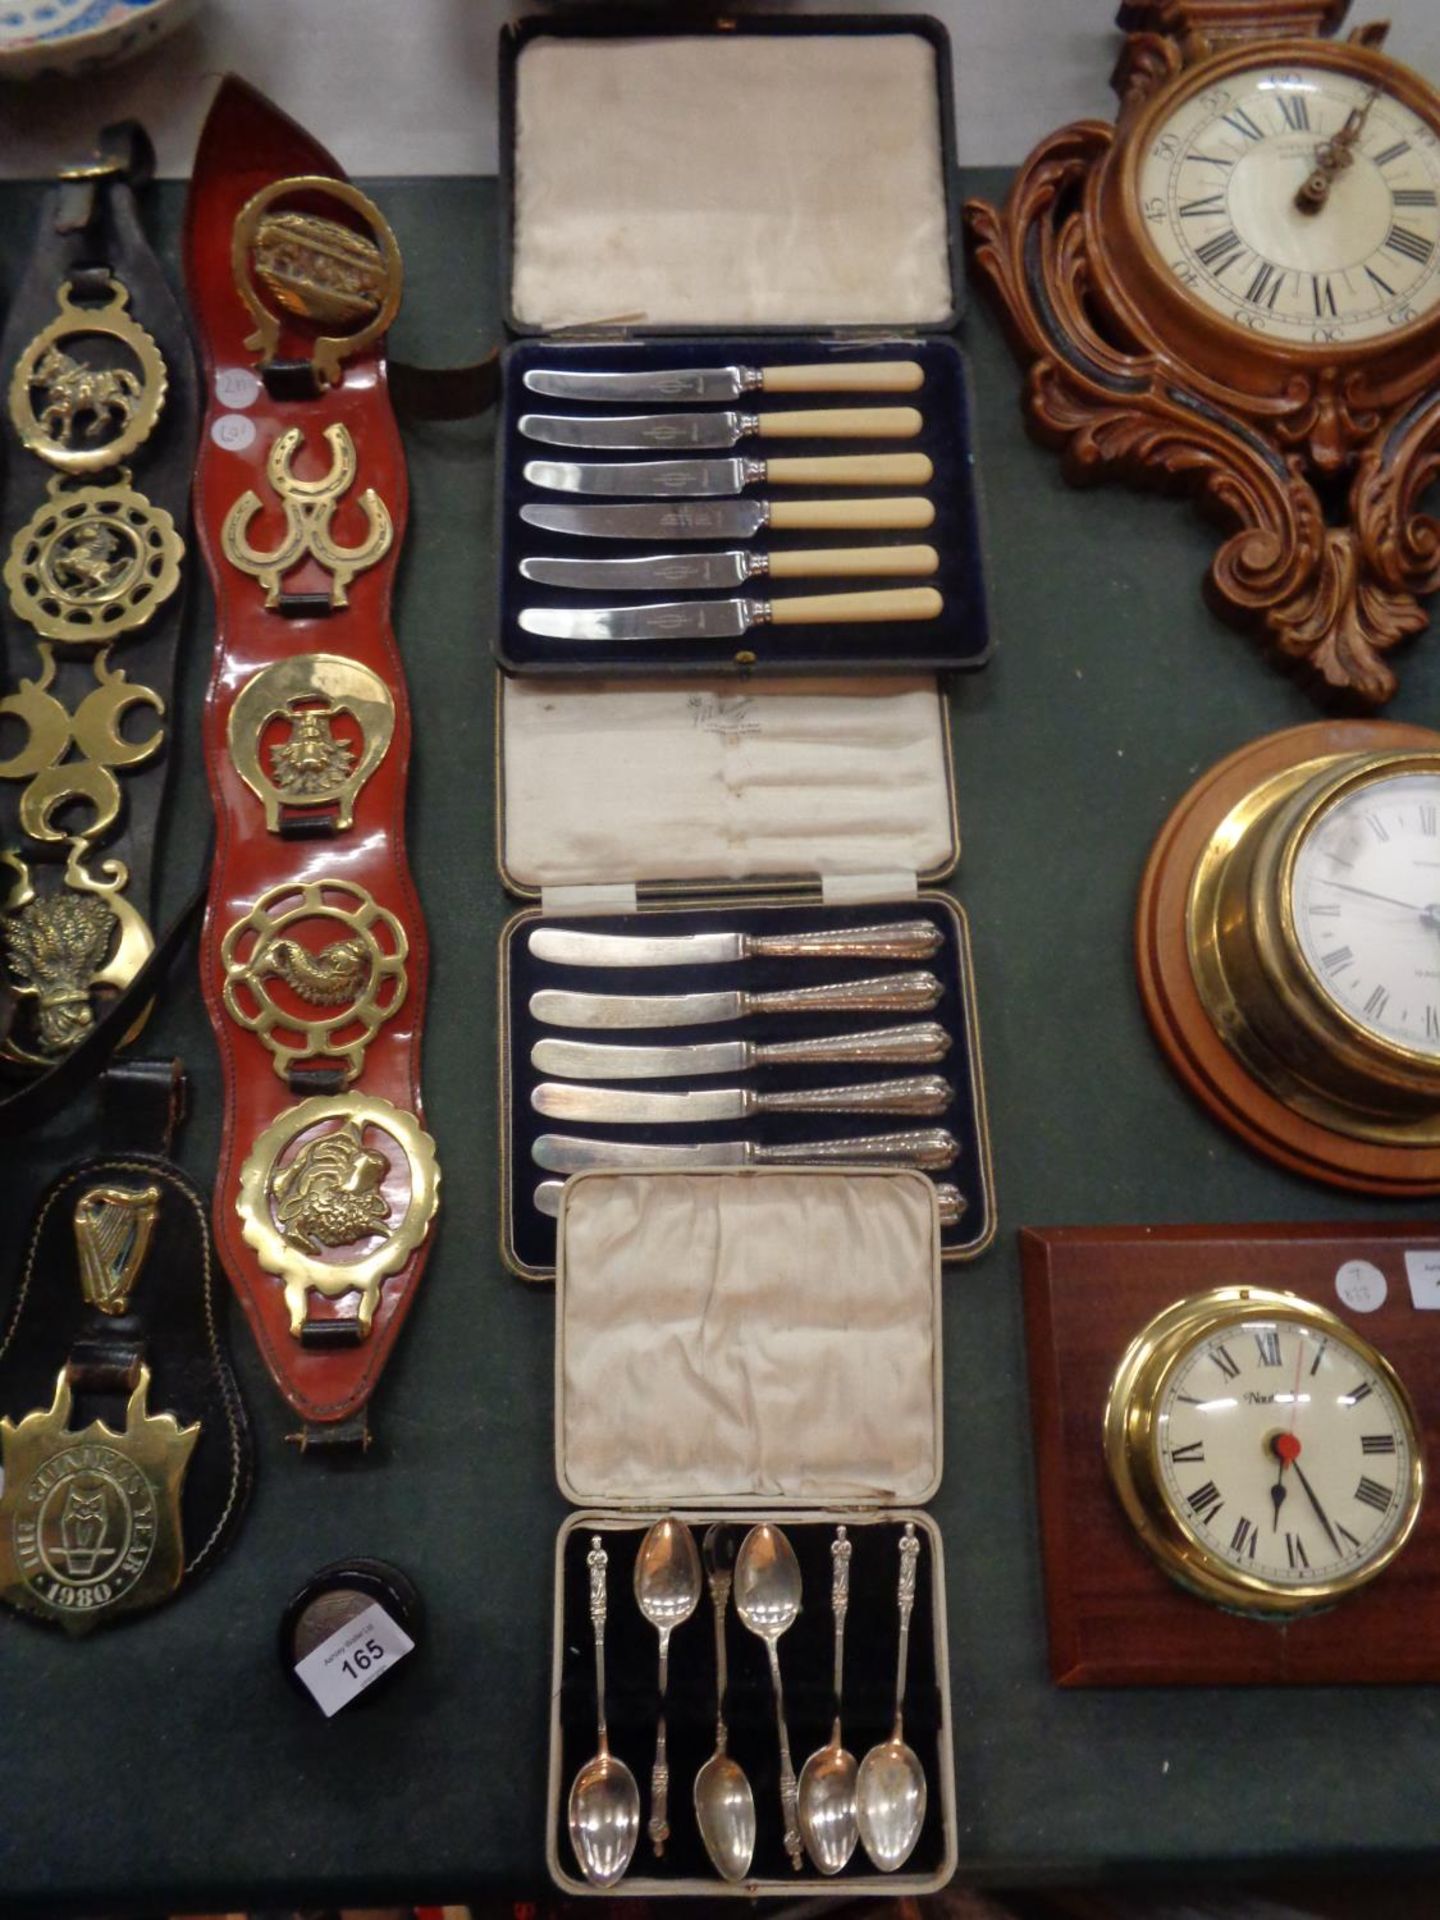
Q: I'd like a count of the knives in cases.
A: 12